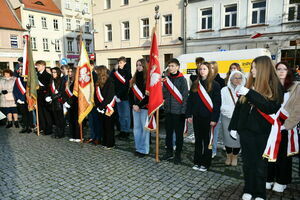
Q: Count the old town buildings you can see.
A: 5